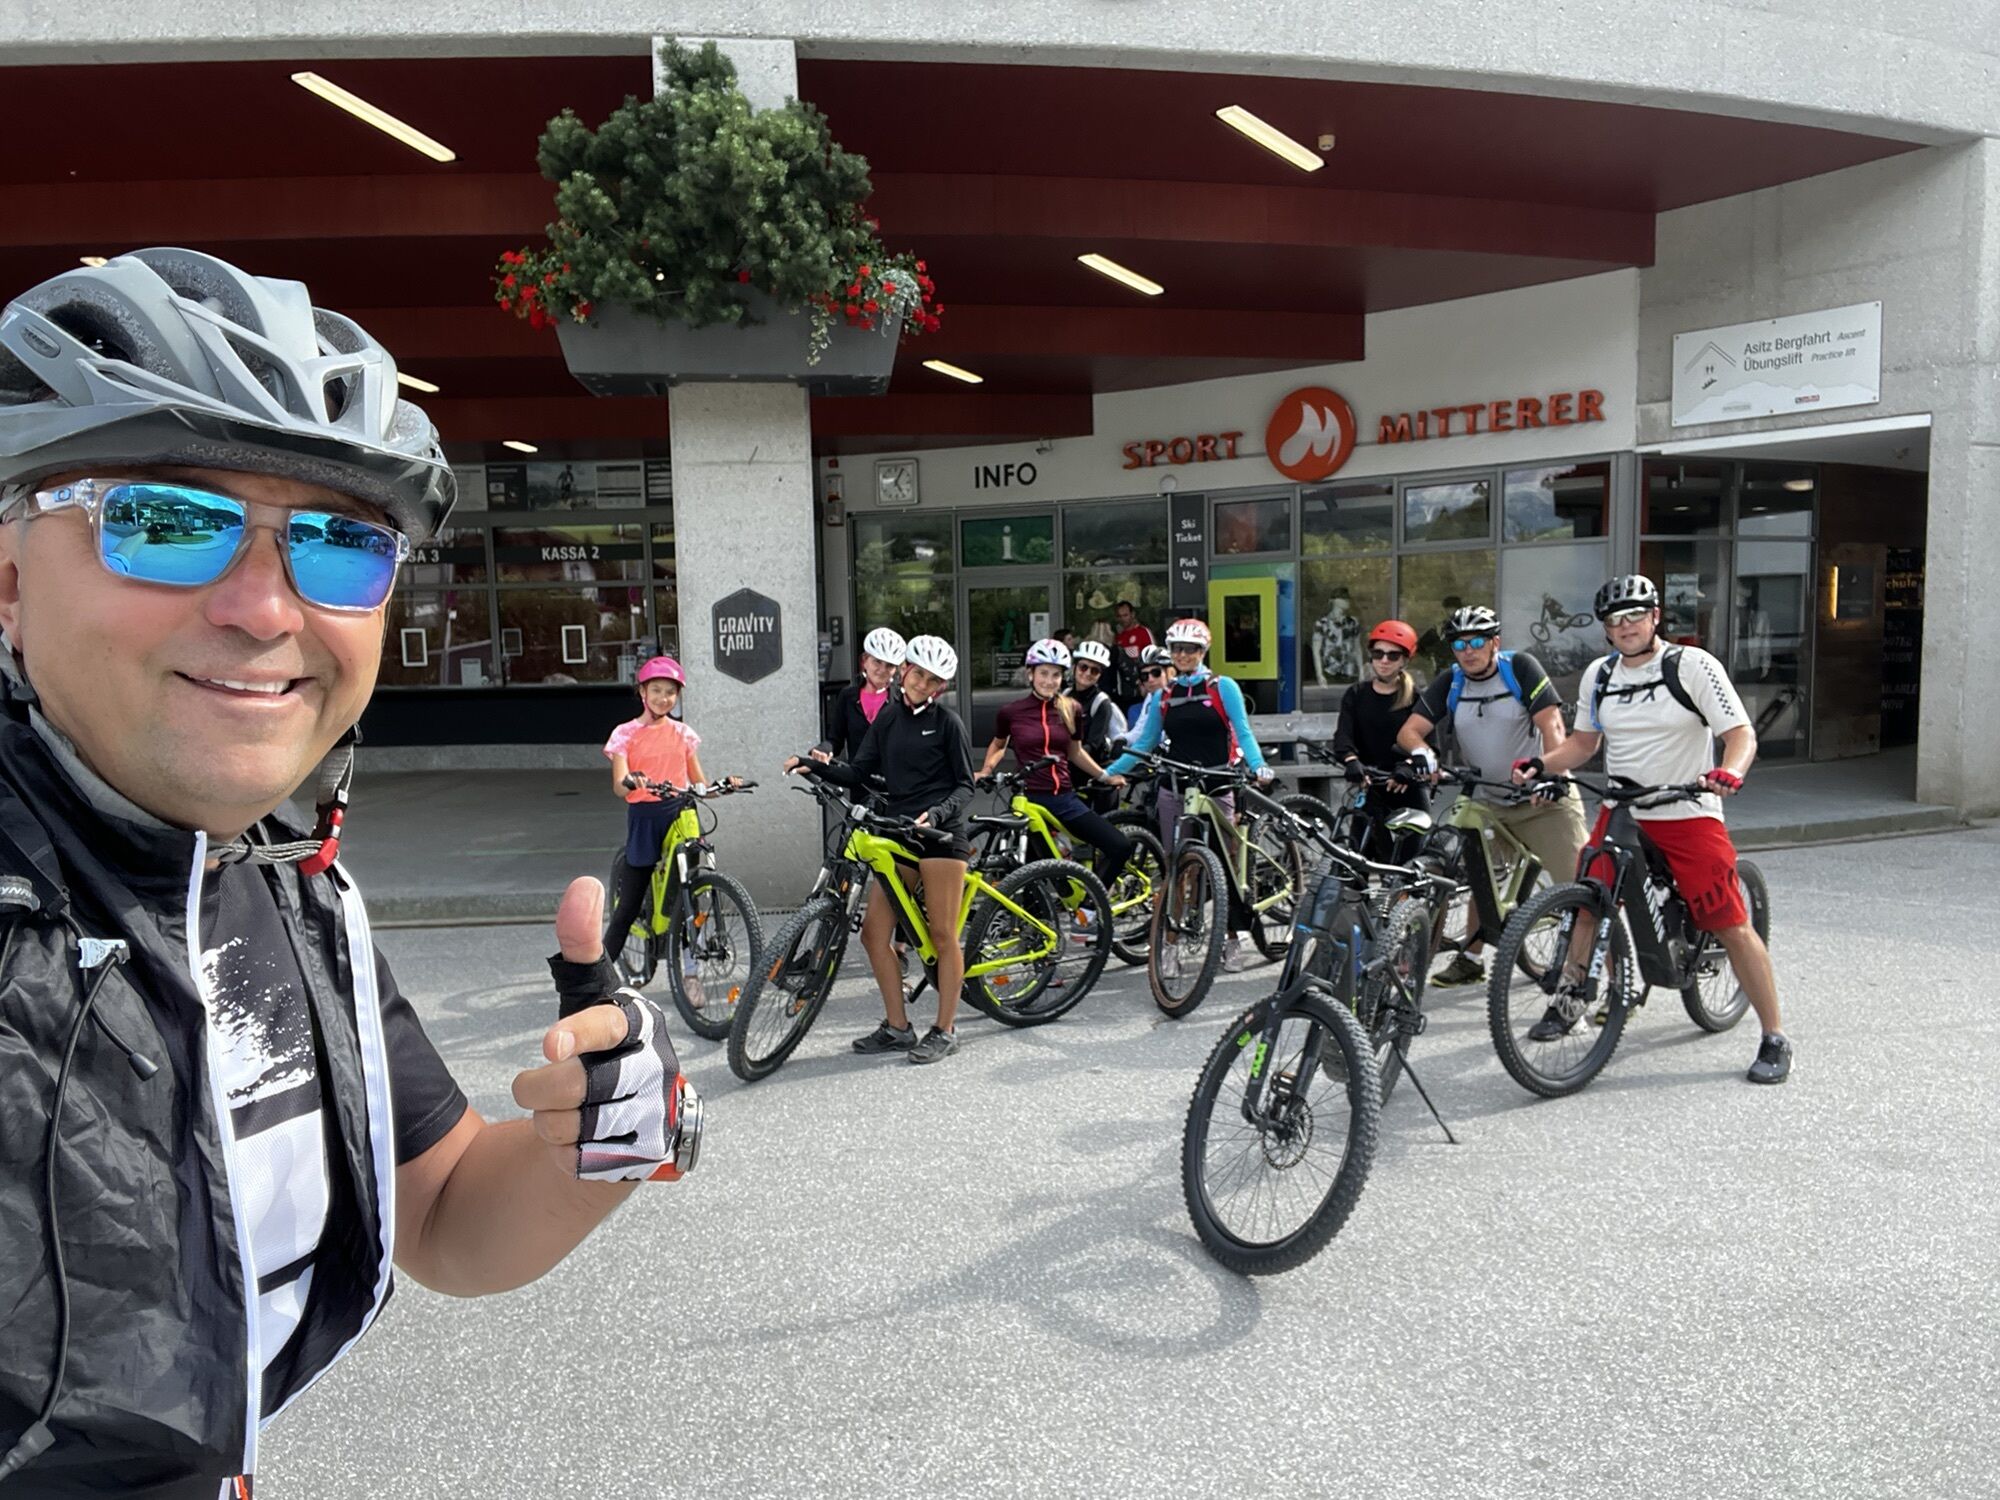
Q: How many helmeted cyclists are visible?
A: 11